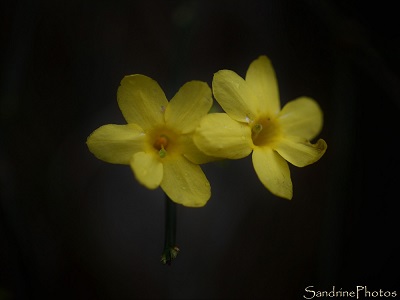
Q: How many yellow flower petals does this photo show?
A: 12